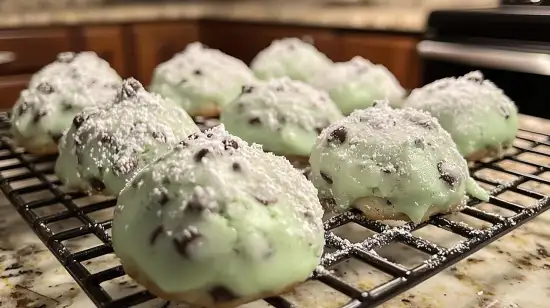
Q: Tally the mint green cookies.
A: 9